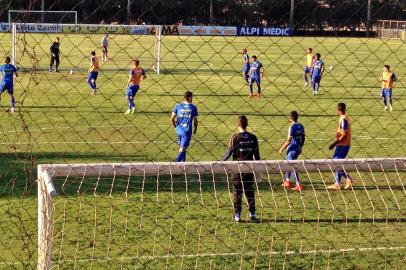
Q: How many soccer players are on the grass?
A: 14